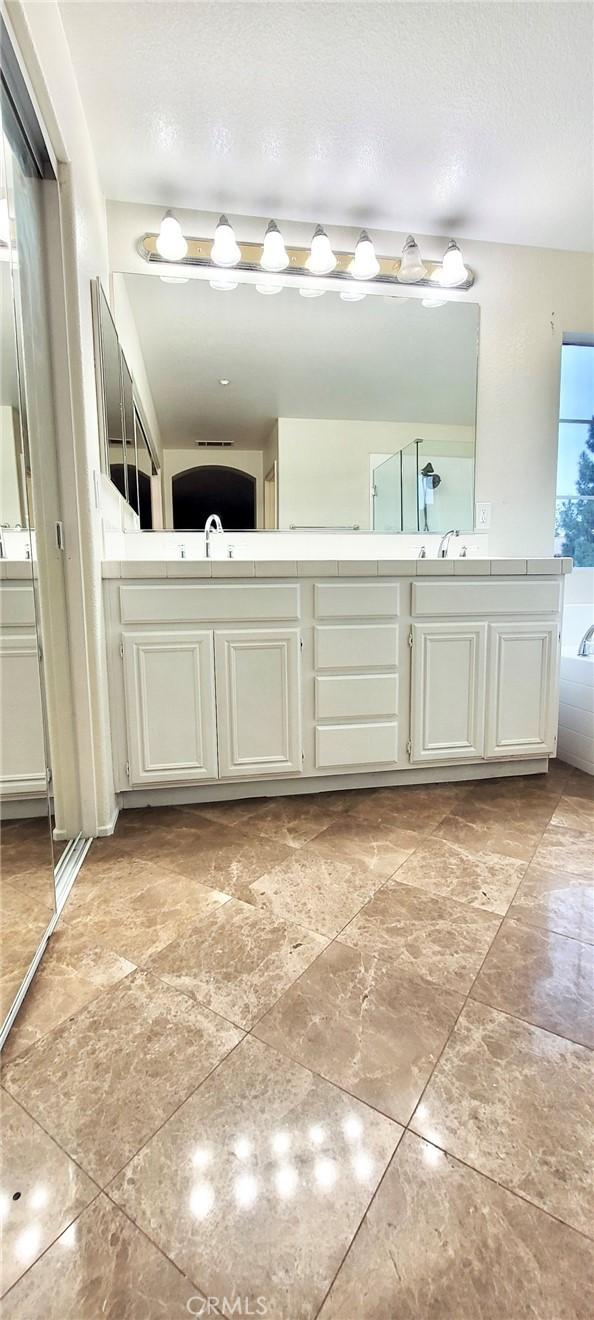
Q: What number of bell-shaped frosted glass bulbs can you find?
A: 7